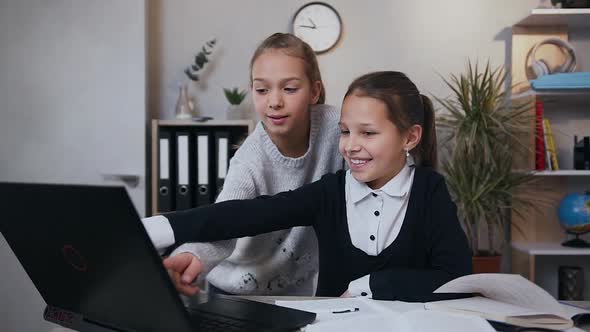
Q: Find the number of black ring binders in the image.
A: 4